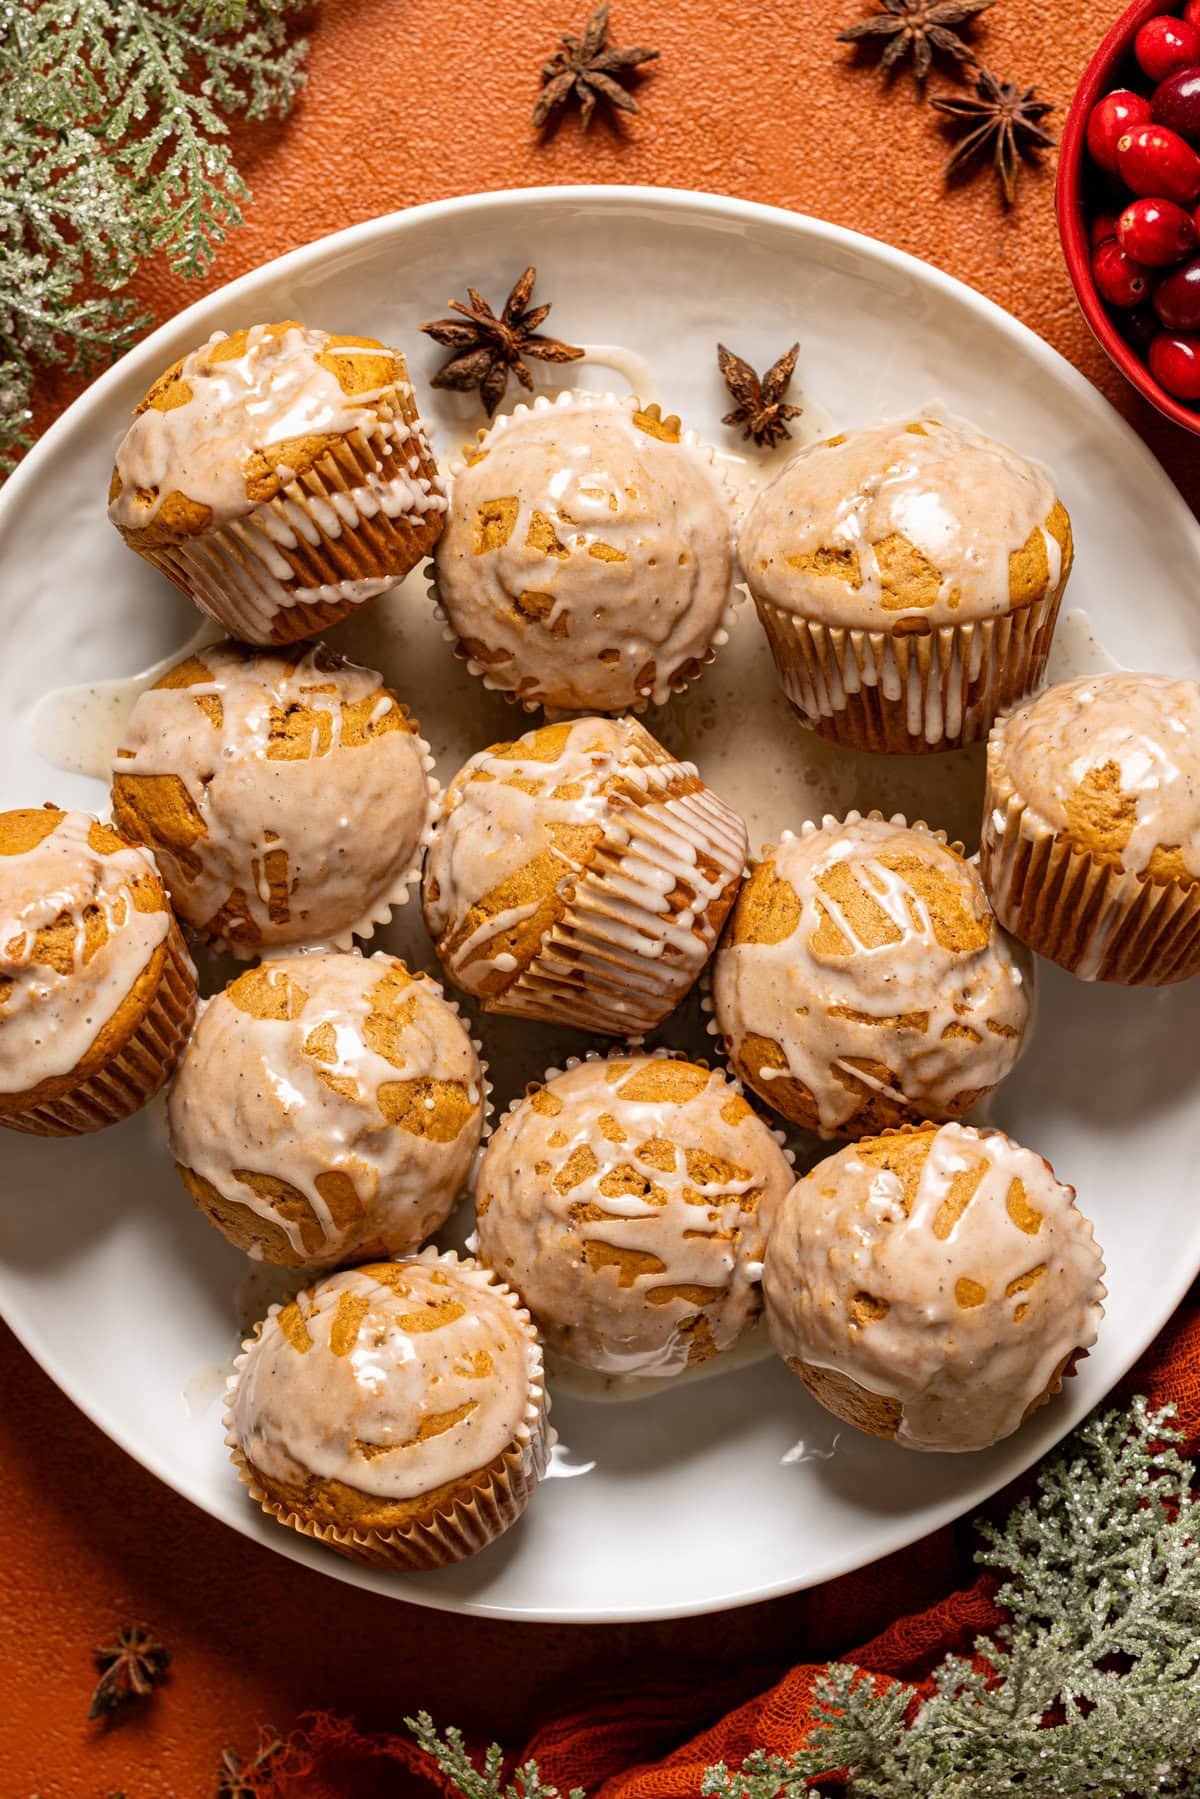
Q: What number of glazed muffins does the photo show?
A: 12